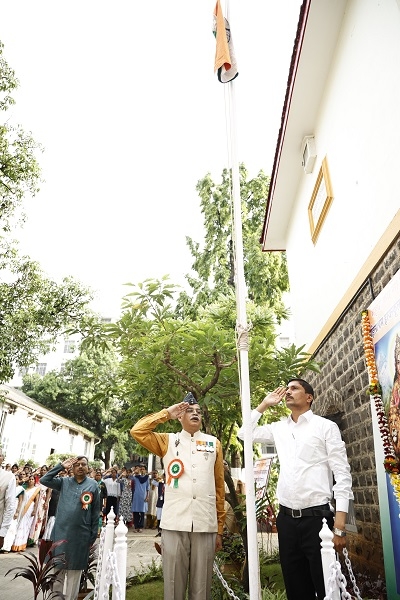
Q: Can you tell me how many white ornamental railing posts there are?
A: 3